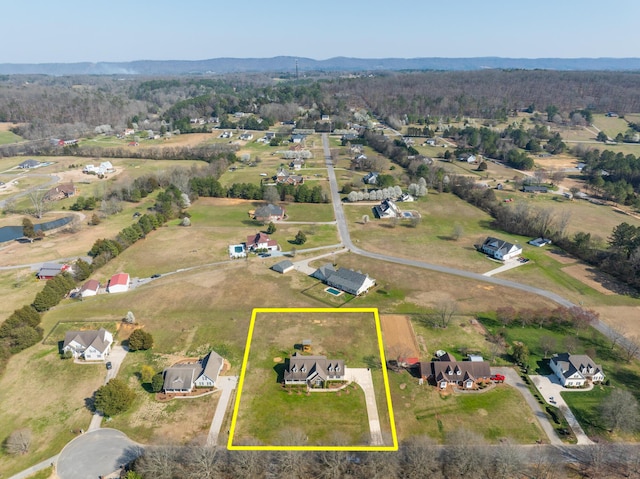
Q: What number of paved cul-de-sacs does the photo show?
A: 1